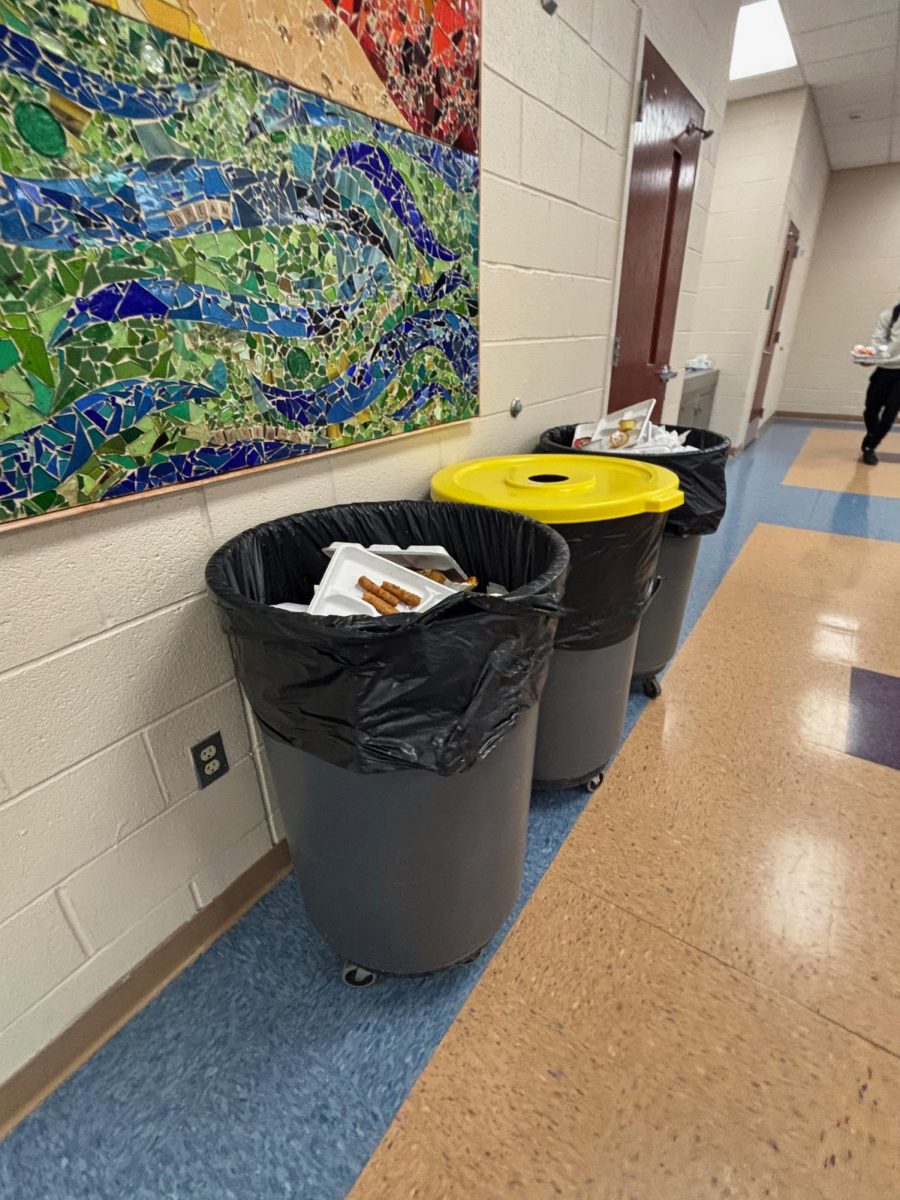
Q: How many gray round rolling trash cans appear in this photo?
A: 3